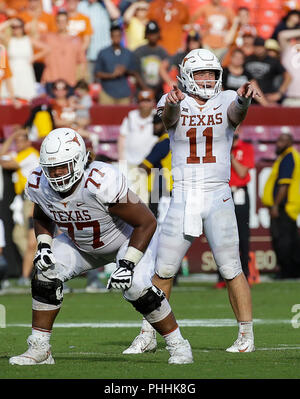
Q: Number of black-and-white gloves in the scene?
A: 2